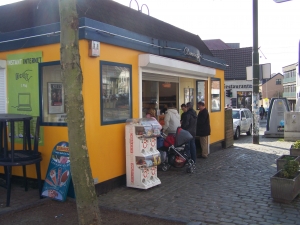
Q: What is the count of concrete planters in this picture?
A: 3